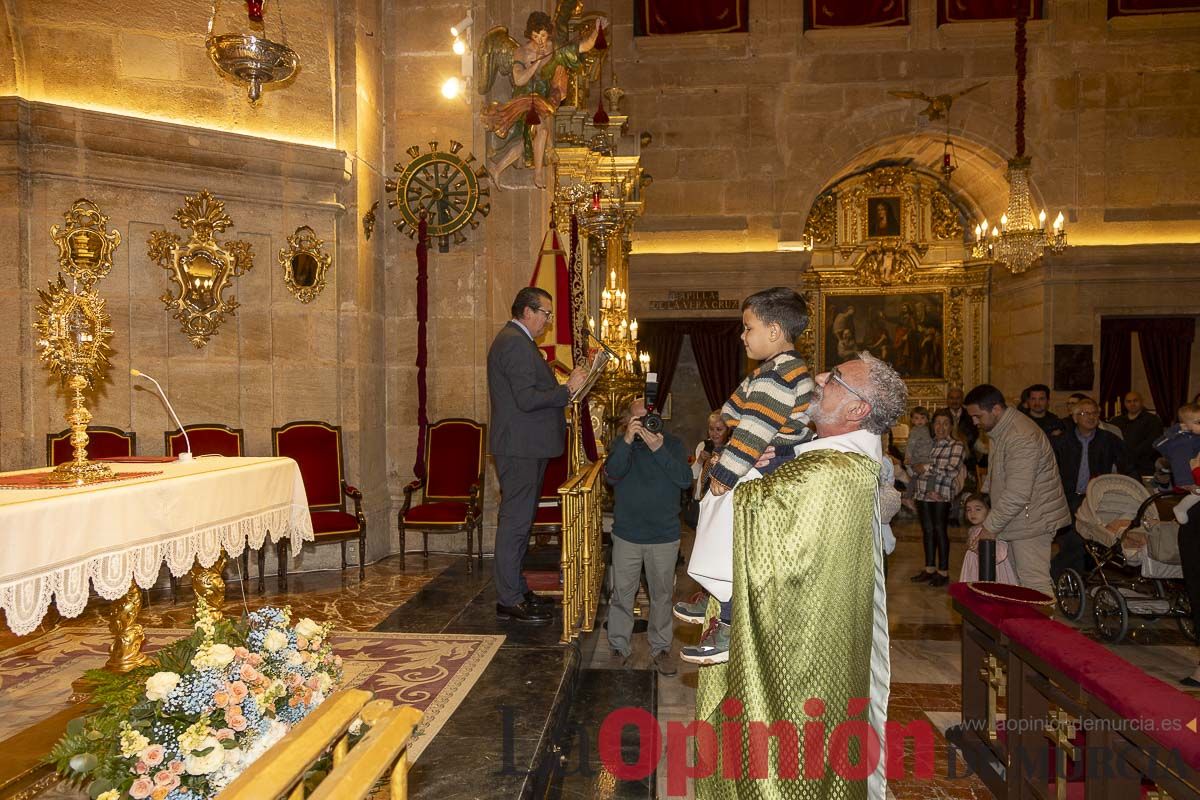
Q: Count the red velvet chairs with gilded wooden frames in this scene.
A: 5